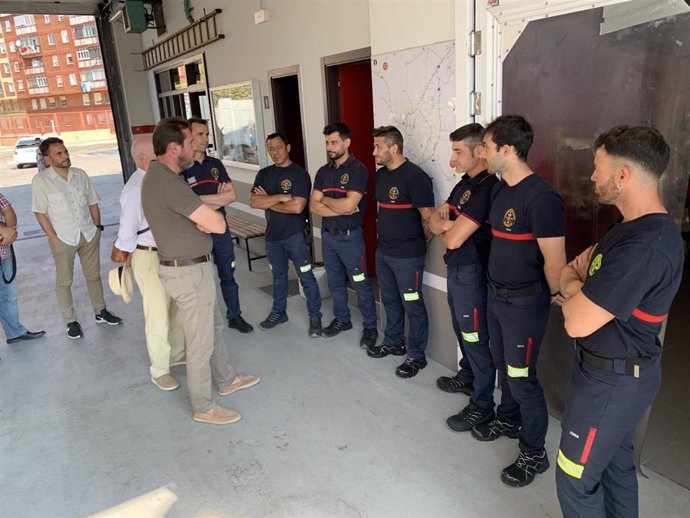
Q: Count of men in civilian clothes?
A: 4